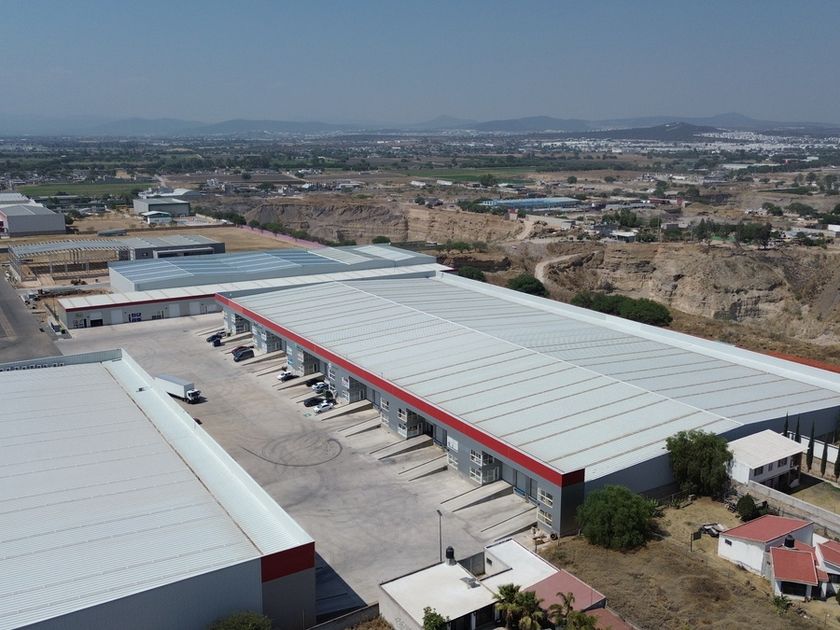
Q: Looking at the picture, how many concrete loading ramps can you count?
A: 13